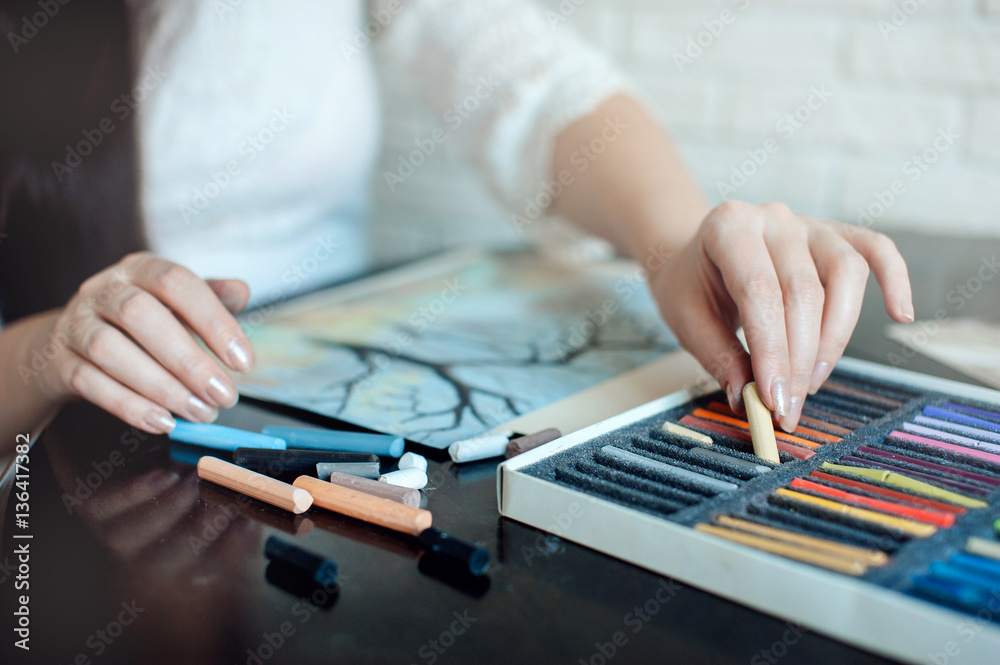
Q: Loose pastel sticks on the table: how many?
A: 13